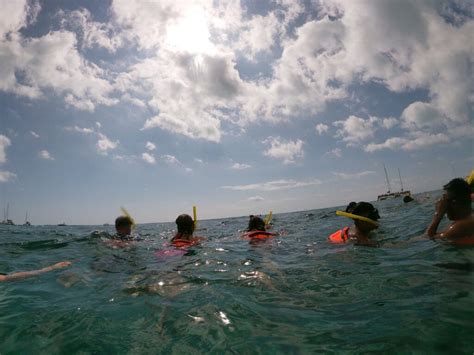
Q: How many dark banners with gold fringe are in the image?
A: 0